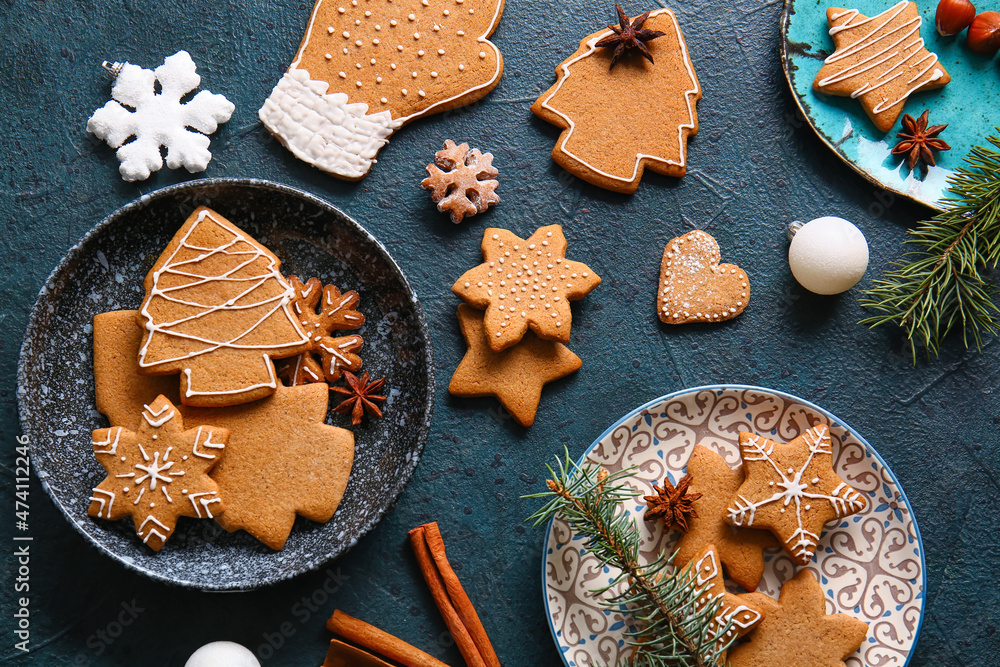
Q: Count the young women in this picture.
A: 0